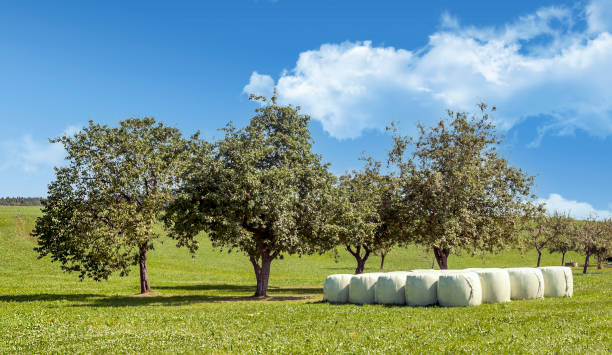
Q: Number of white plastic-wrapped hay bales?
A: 8